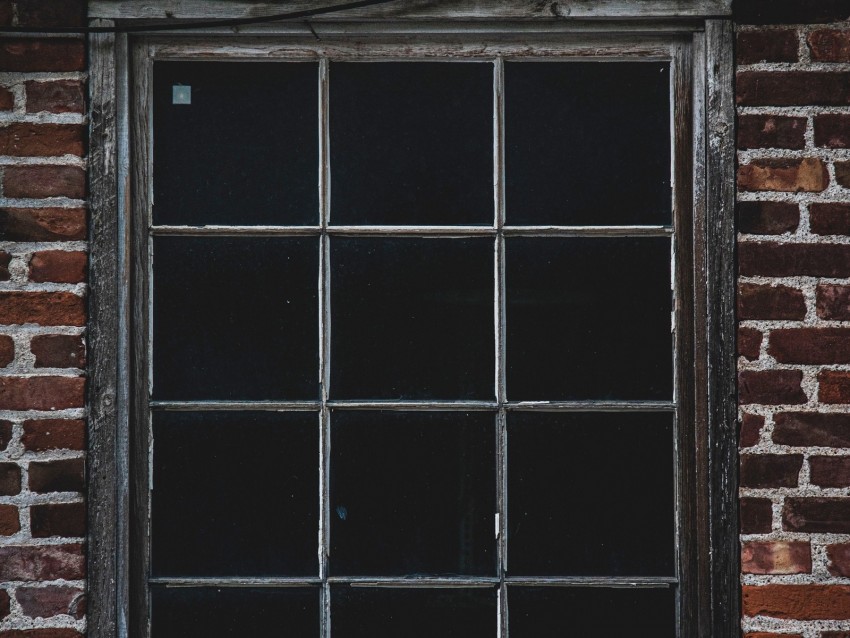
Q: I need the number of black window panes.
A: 12